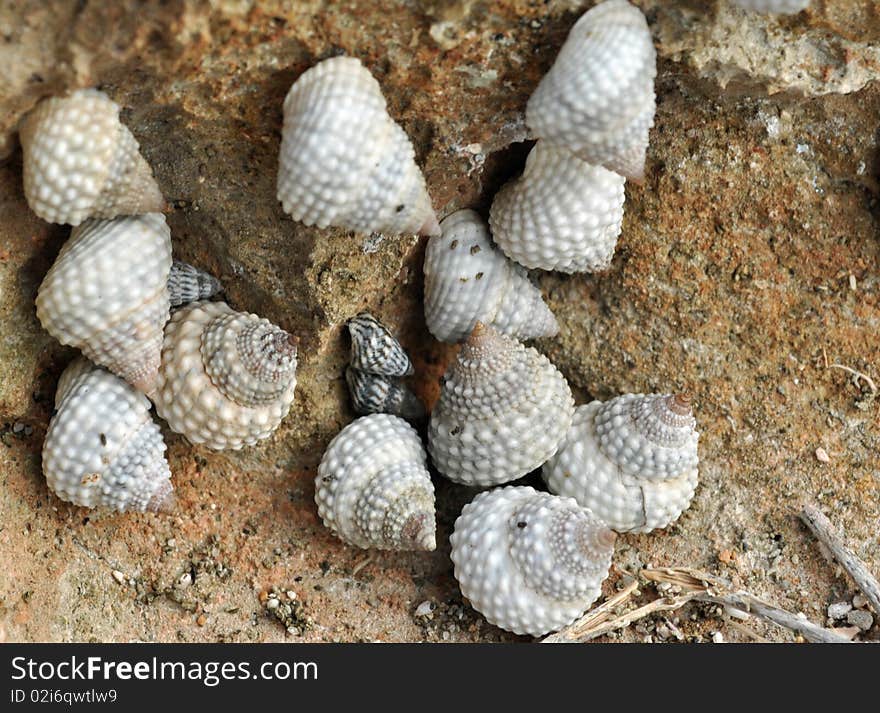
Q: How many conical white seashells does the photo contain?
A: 12